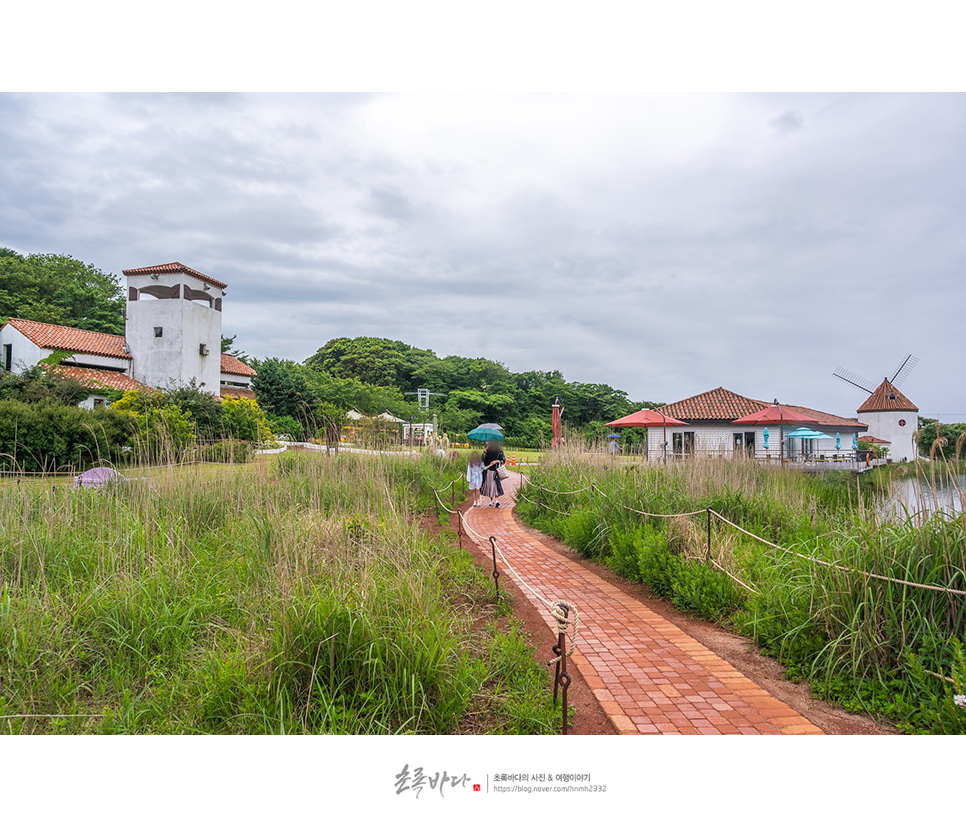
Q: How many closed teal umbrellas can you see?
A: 3